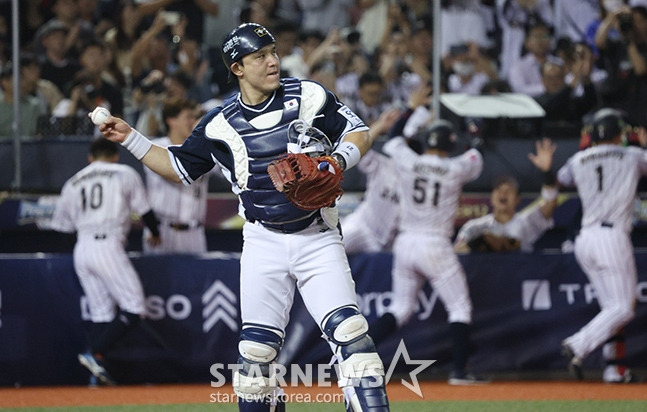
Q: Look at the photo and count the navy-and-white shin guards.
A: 2